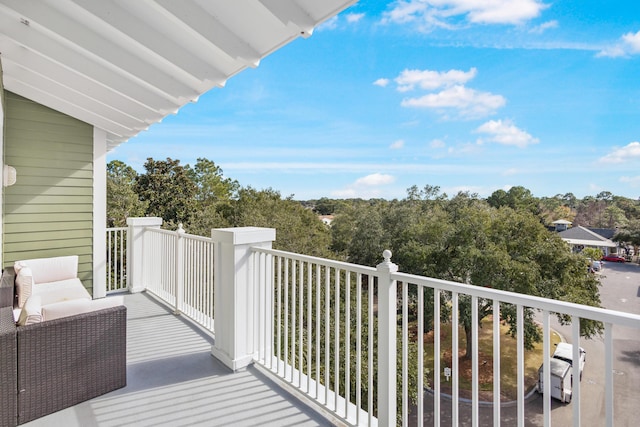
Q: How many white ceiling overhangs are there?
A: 1